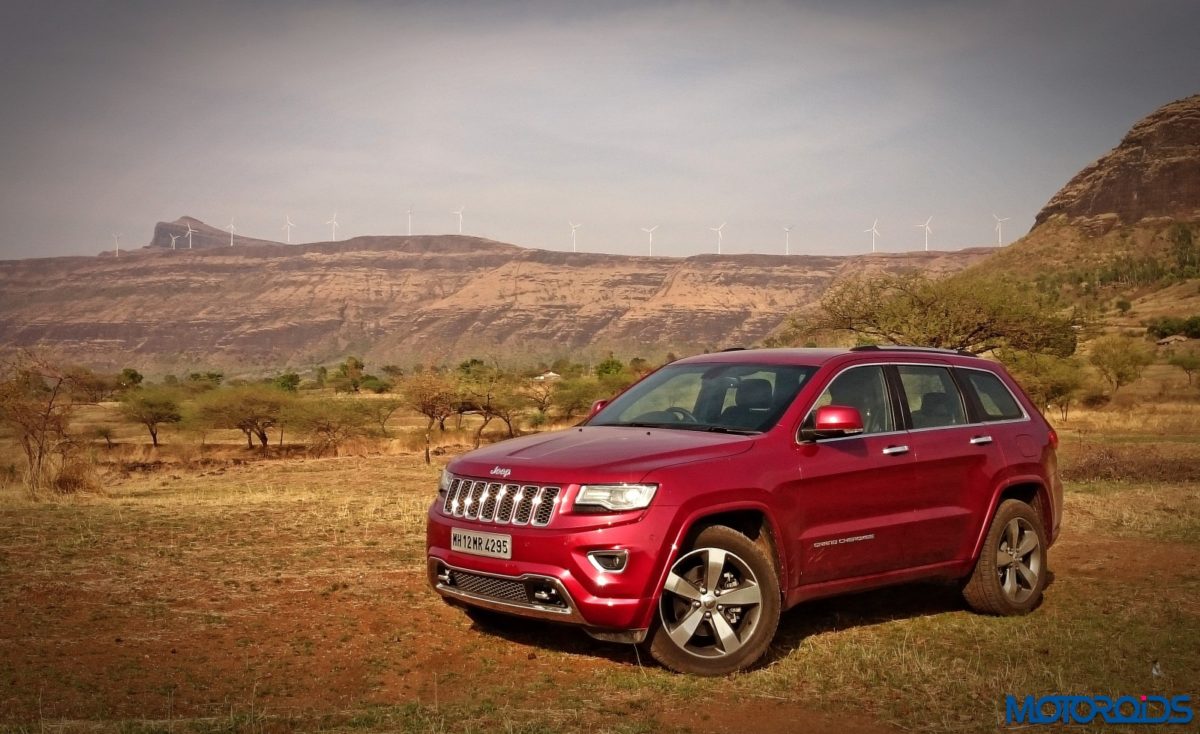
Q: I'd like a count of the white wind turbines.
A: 15